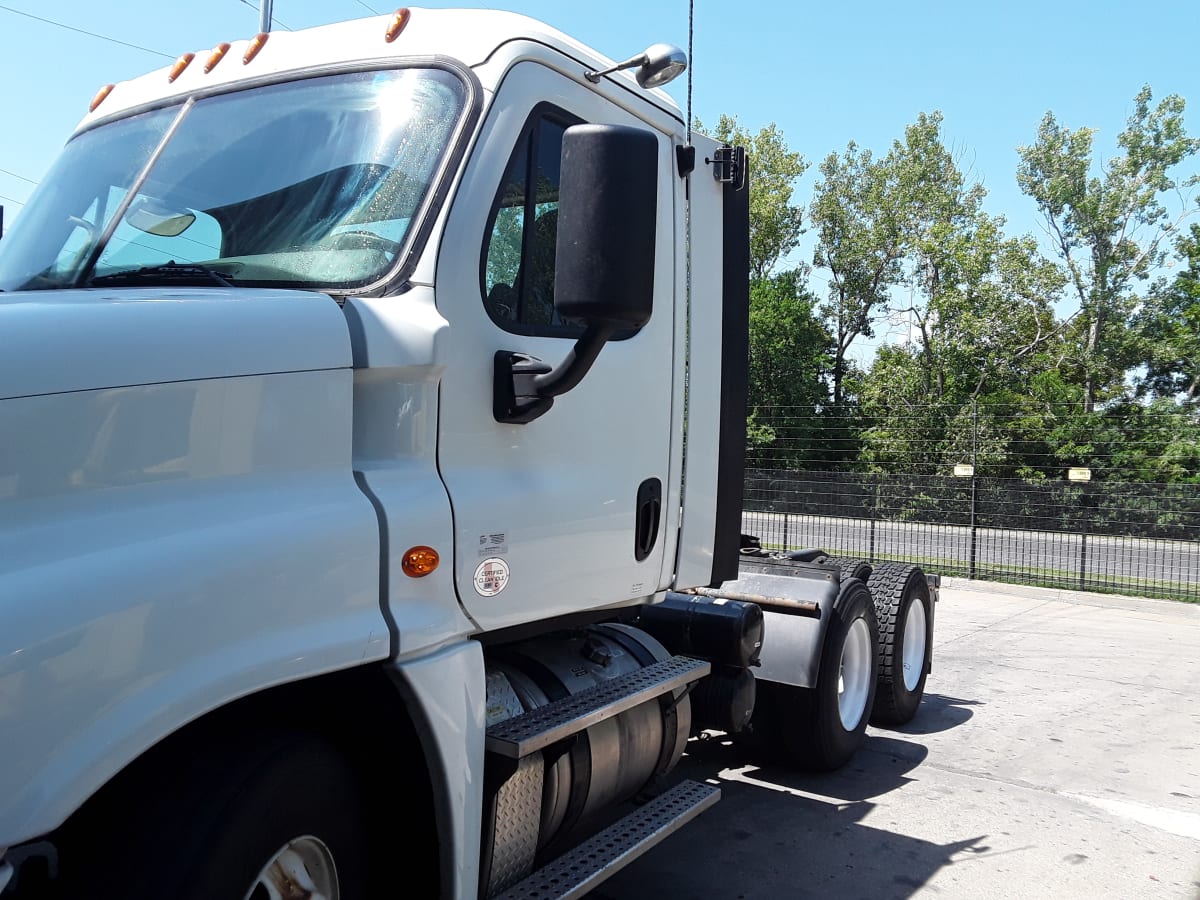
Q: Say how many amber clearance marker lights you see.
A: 5